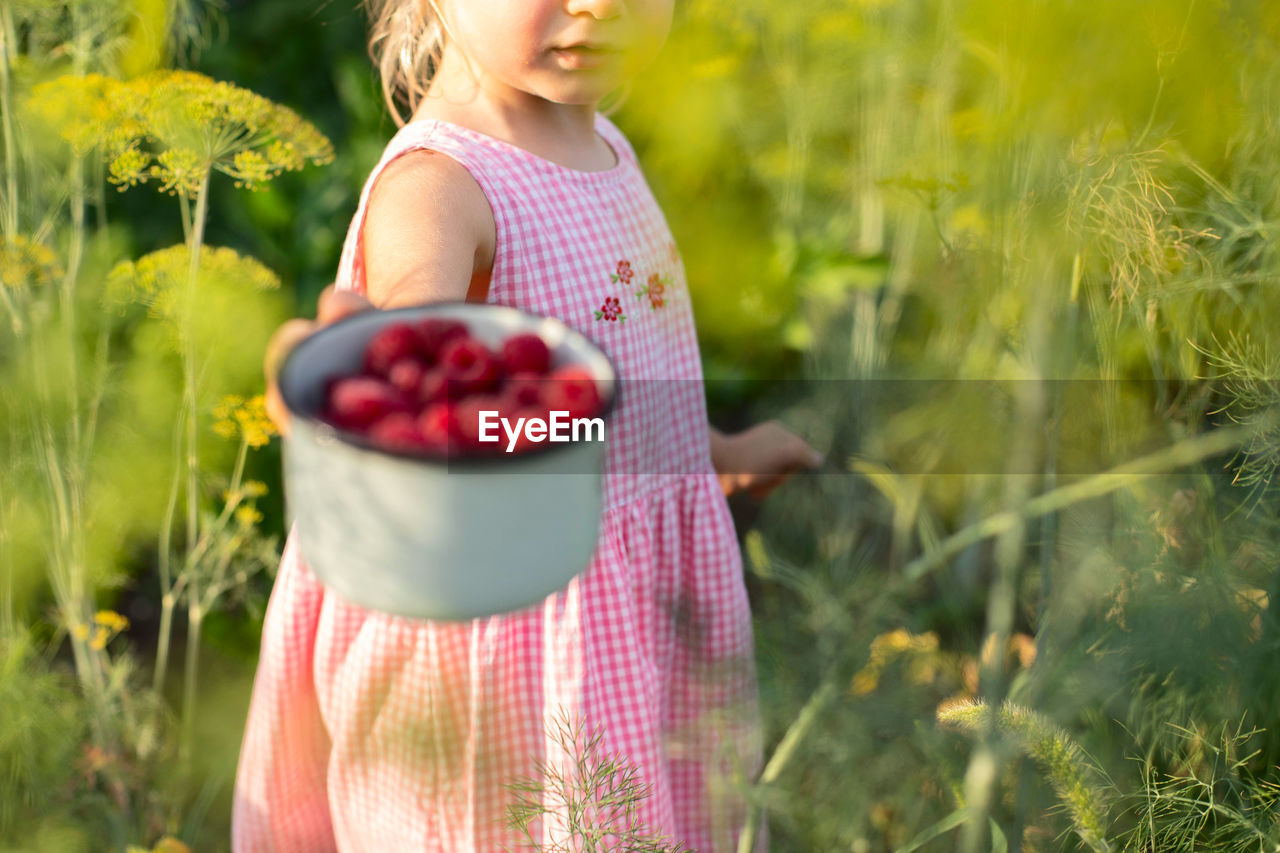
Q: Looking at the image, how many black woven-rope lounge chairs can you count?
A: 0